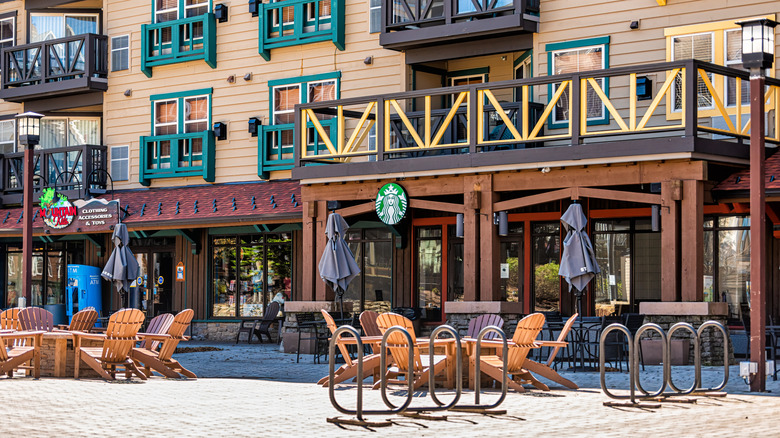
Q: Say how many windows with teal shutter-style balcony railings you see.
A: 4